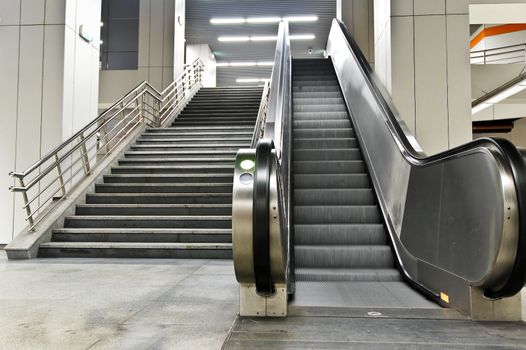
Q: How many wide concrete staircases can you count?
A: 1